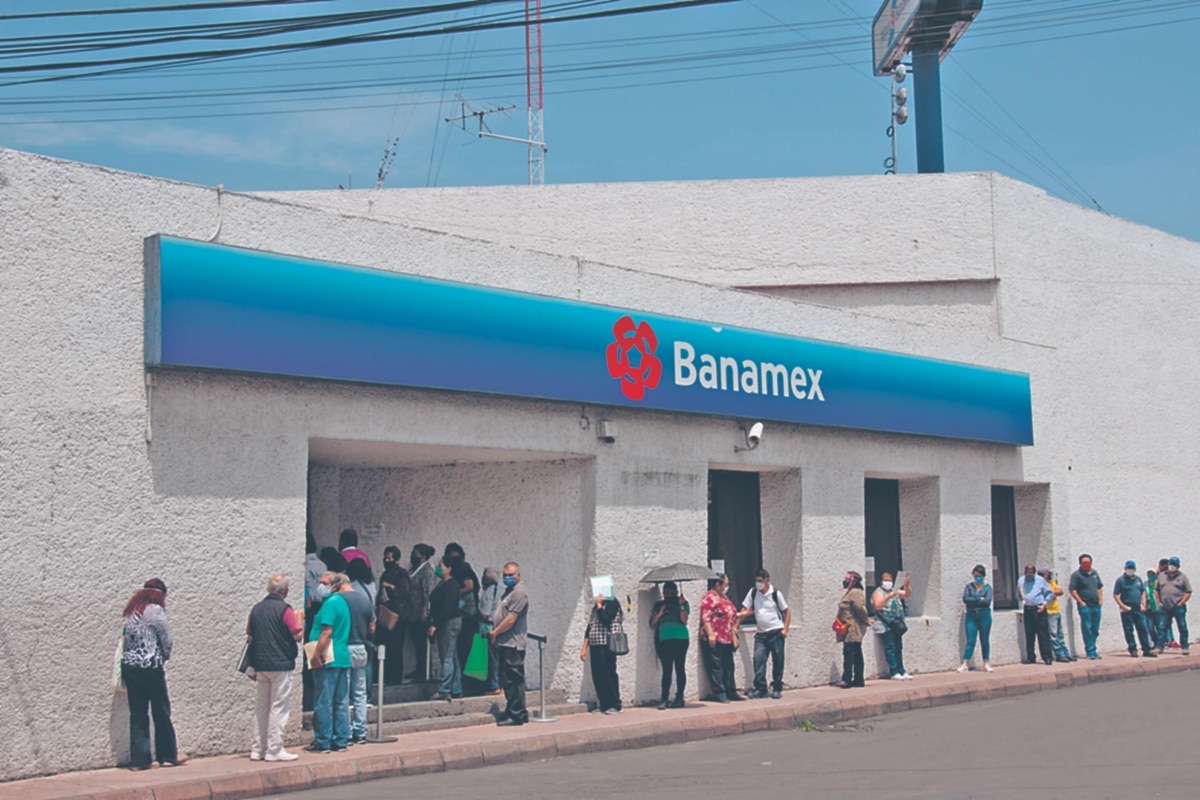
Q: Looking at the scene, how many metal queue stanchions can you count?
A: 2